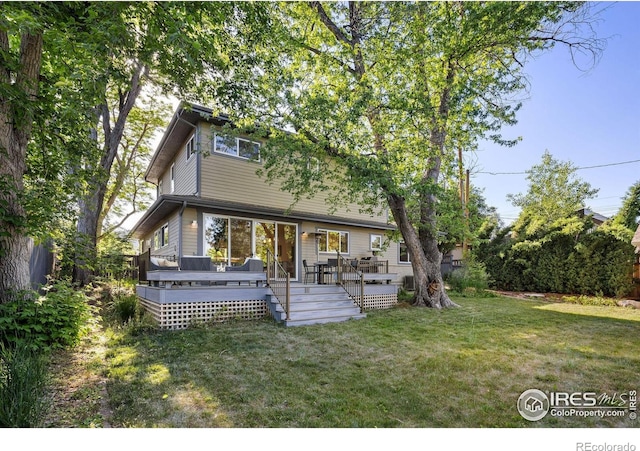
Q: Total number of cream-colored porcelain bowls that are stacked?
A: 0